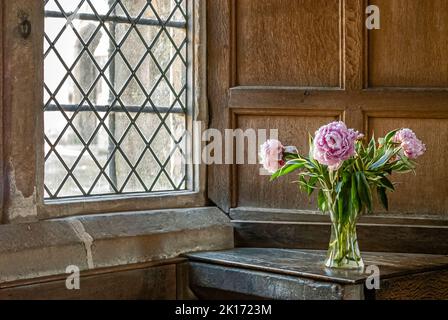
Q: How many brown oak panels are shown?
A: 4